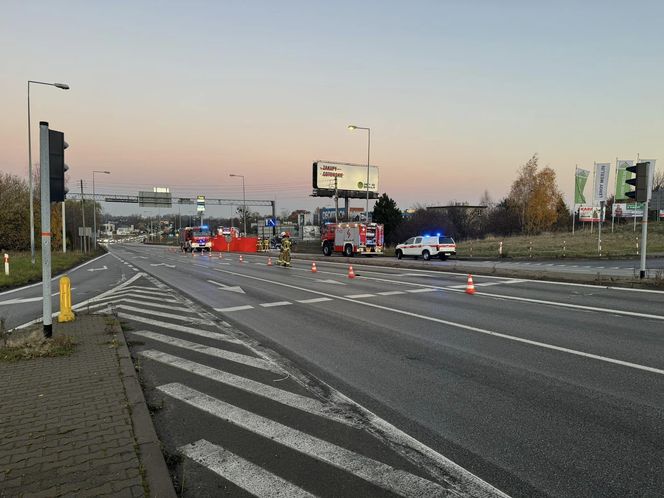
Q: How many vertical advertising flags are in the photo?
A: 4